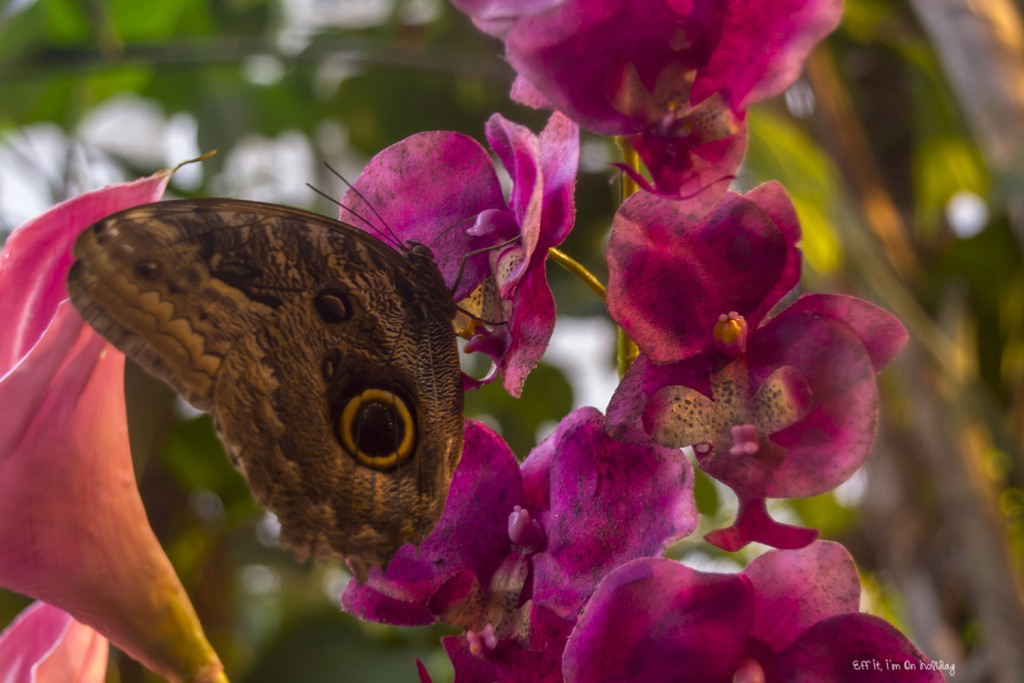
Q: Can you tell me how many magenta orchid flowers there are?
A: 5